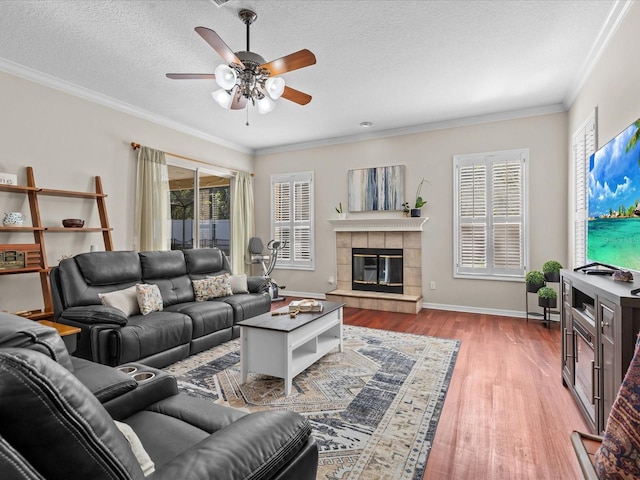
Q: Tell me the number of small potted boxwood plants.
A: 3